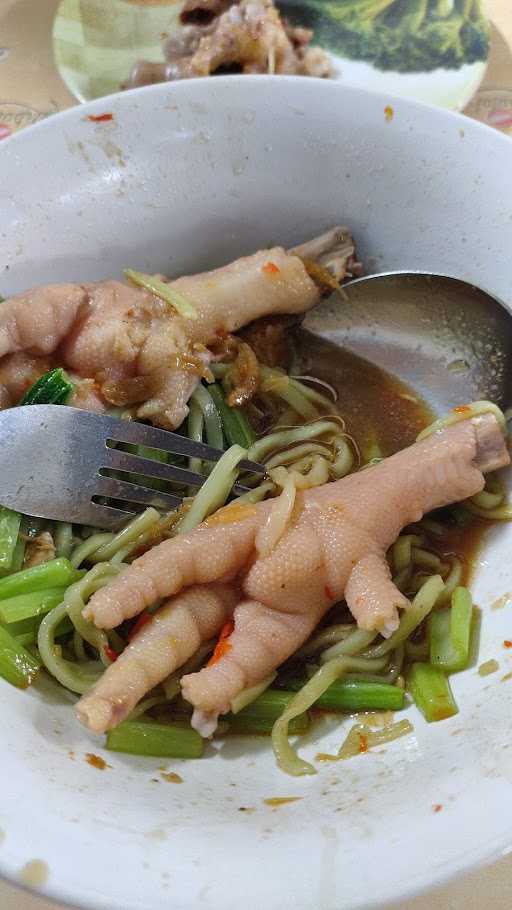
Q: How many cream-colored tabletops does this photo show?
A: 1